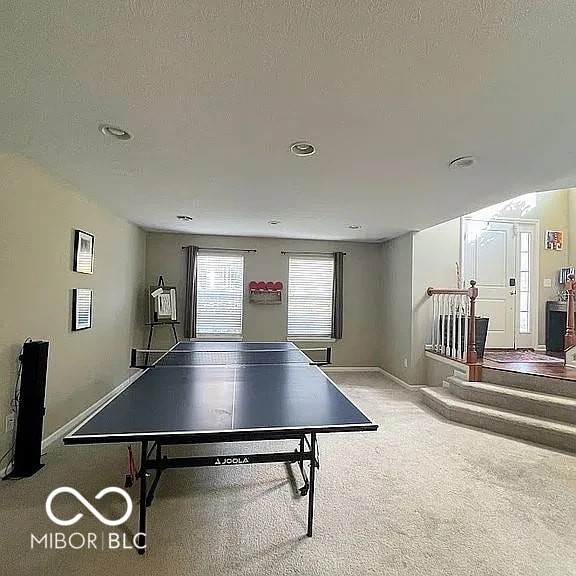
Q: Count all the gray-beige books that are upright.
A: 0